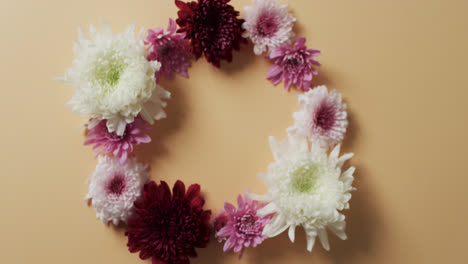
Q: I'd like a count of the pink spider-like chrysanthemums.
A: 4